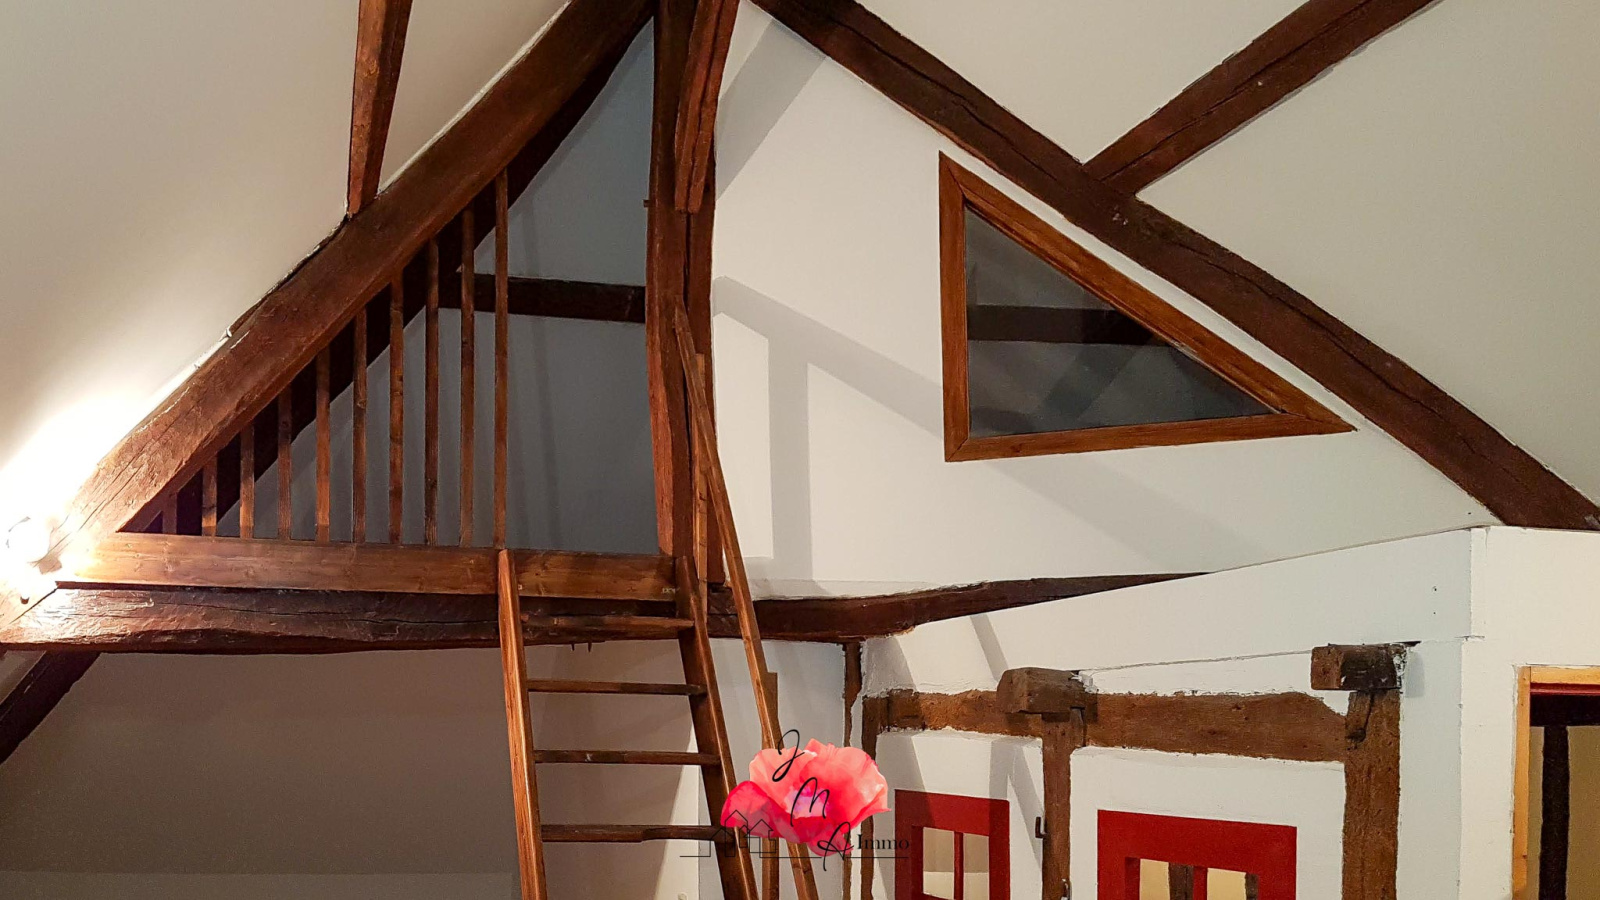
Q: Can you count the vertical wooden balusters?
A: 10